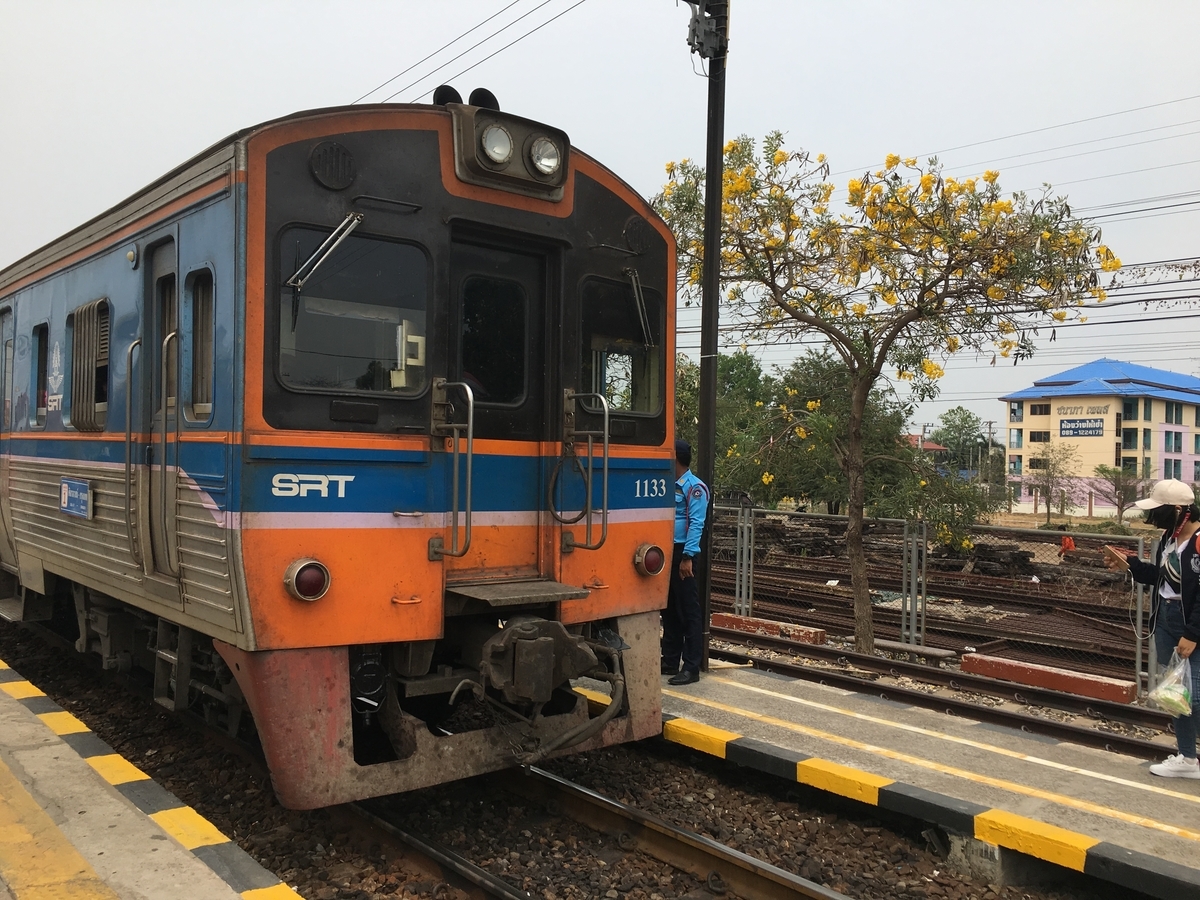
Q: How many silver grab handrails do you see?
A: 4